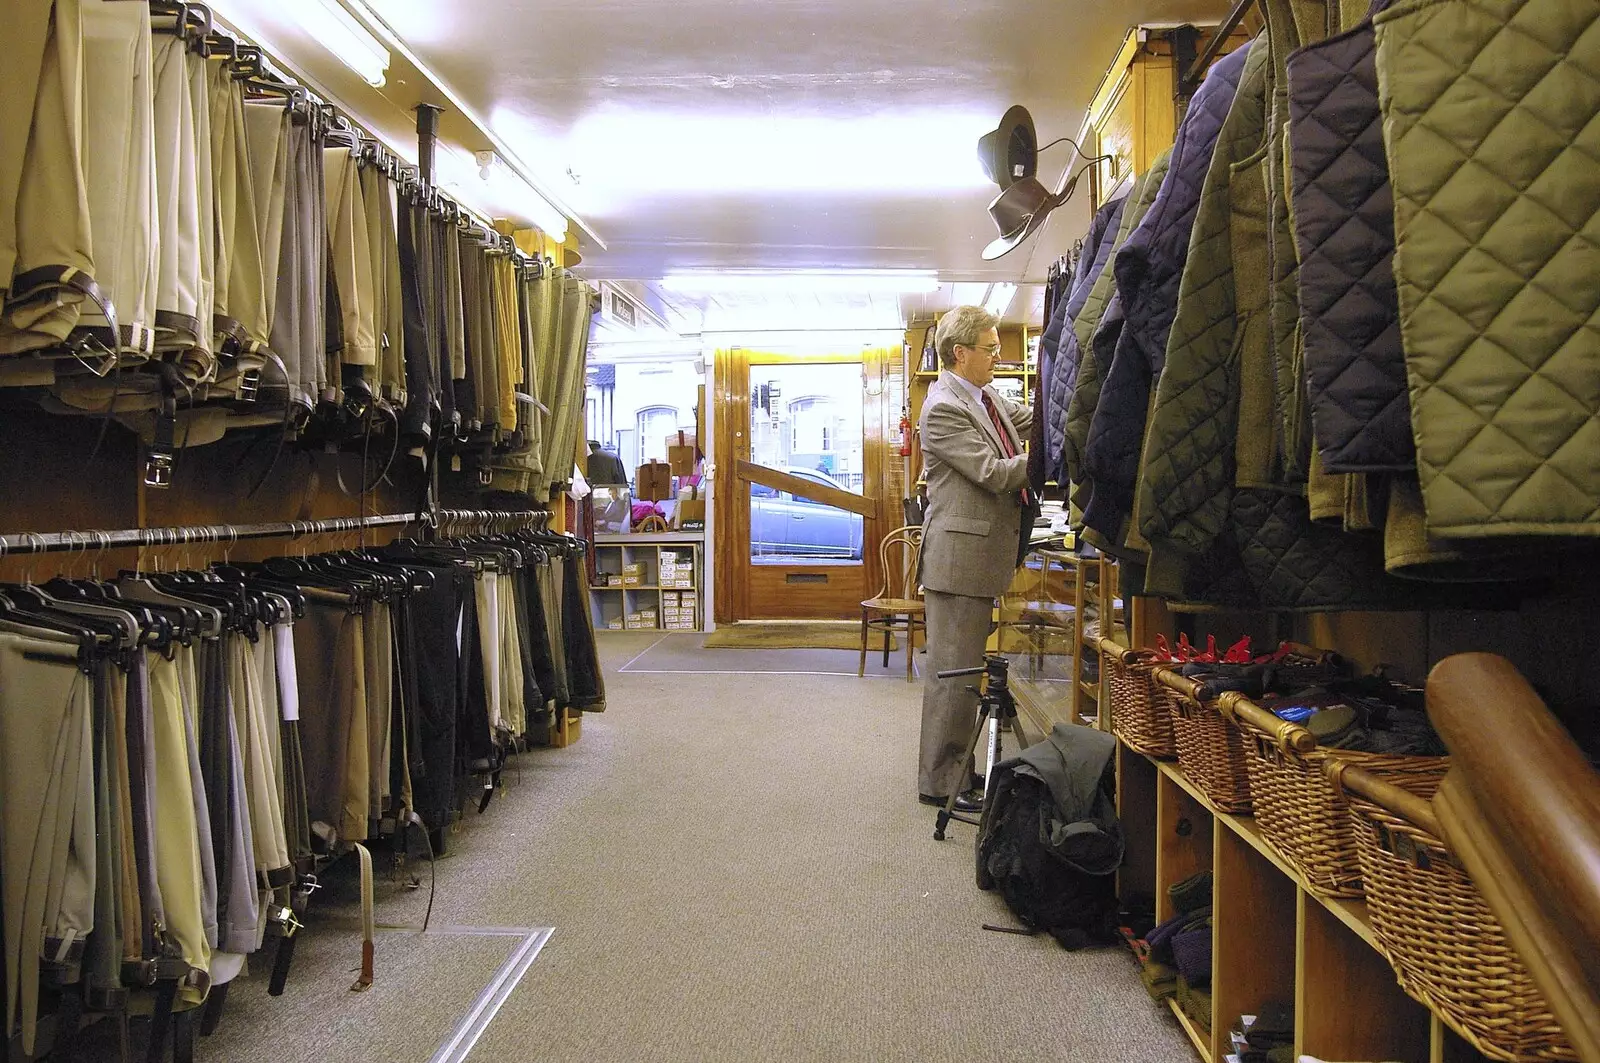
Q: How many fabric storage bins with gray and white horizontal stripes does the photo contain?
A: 0